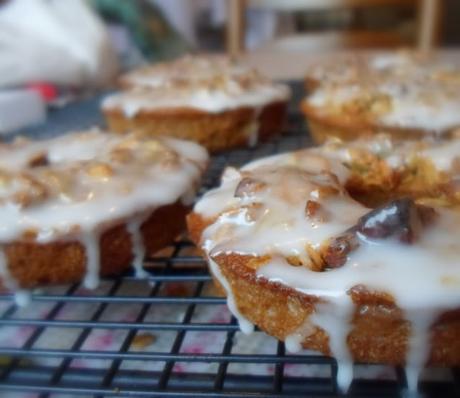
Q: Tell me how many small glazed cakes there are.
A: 6